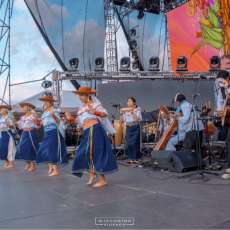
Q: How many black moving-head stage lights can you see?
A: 6